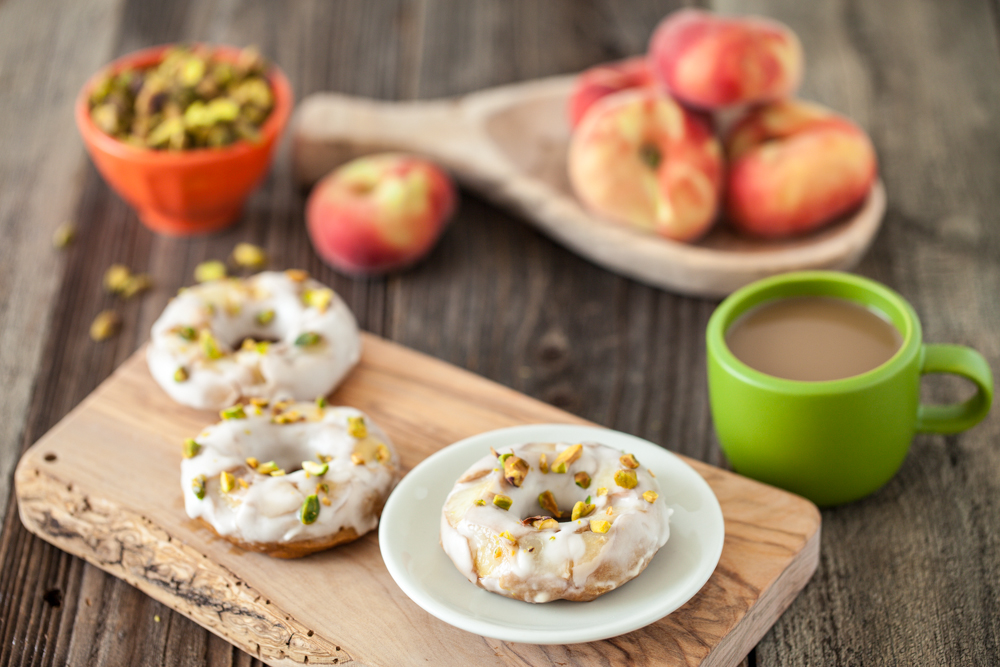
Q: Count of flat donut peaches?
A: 5